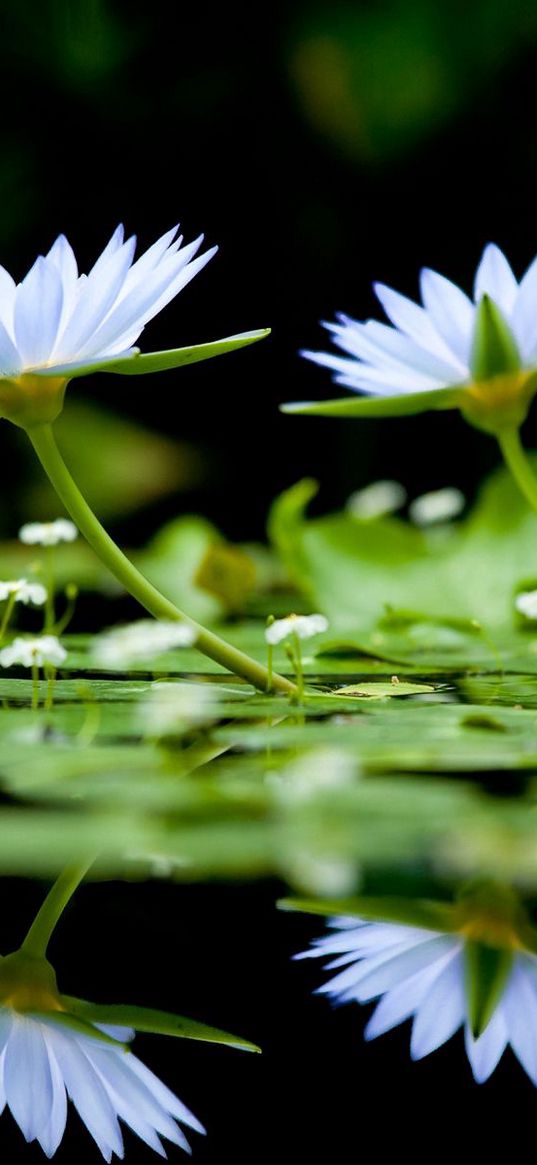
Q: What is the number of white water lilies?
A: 2